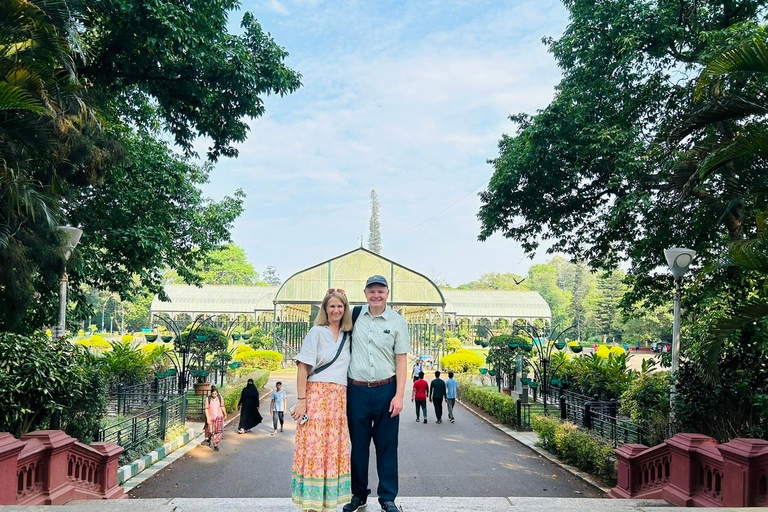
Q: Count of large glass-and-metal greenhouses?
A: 1